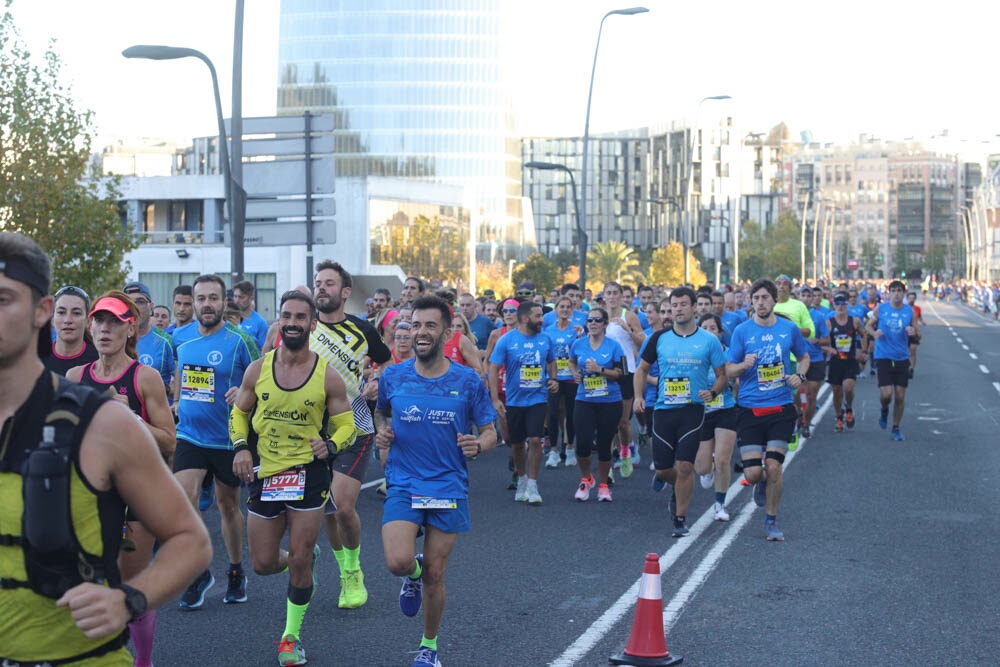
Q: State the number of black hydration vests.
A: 1